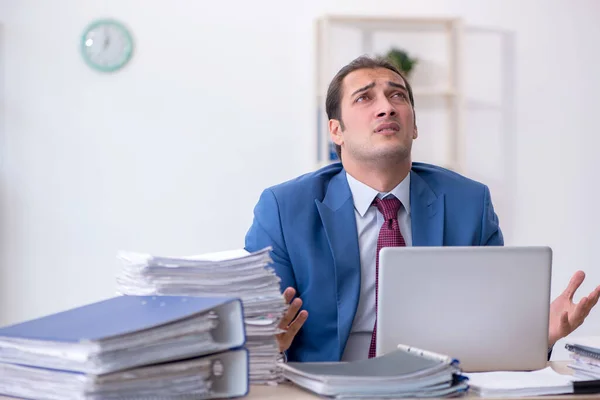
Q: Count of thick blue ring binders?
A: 2